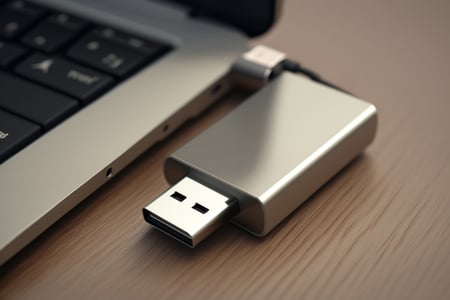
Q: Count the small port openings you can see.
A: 3